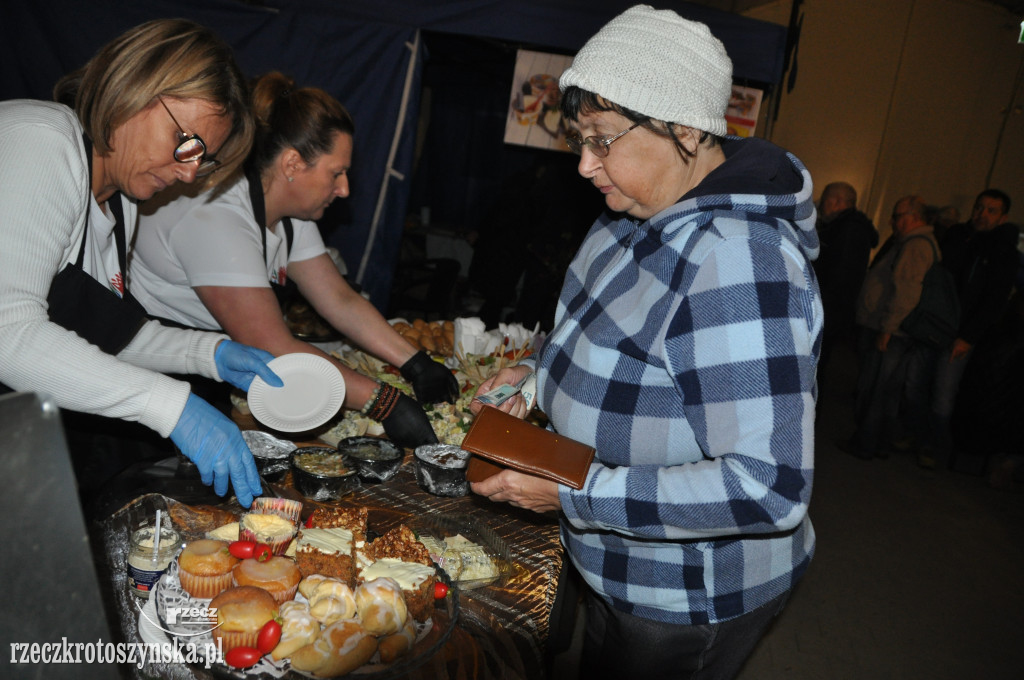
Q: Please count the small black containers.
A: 4